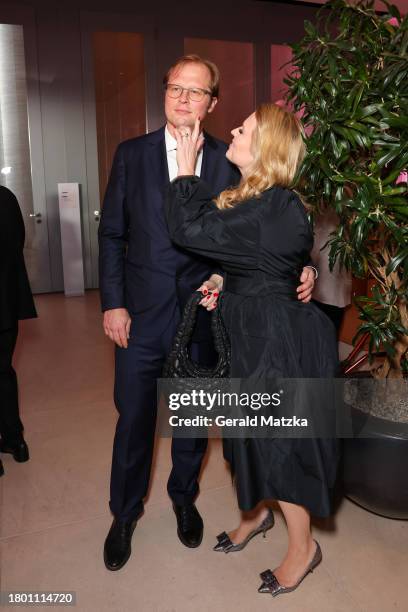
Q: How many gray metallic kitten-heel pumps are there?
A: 2